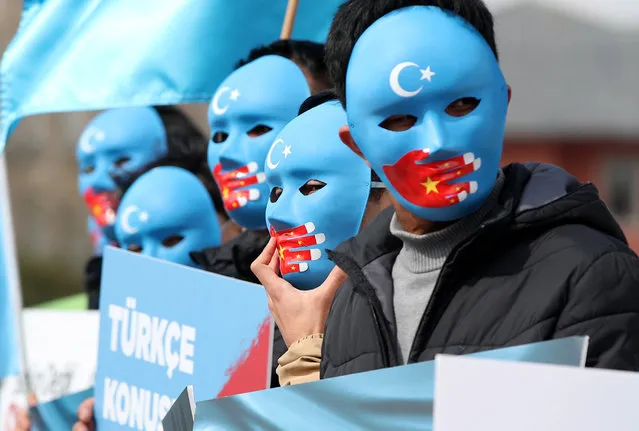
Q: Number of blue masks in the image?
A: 5